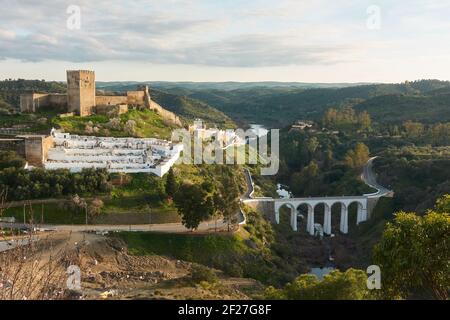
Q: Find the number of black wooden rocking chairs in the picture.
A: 0